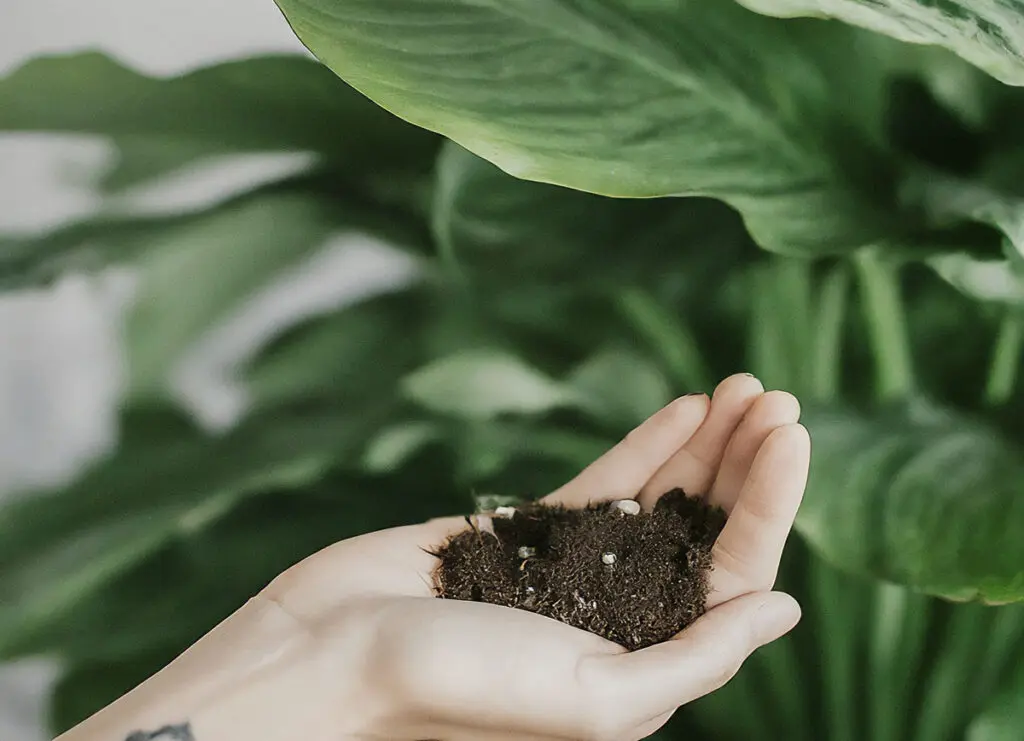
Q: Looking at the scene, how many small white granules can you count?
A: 4